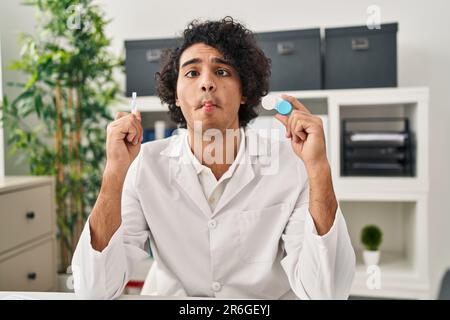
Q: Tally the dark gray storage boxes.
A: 3